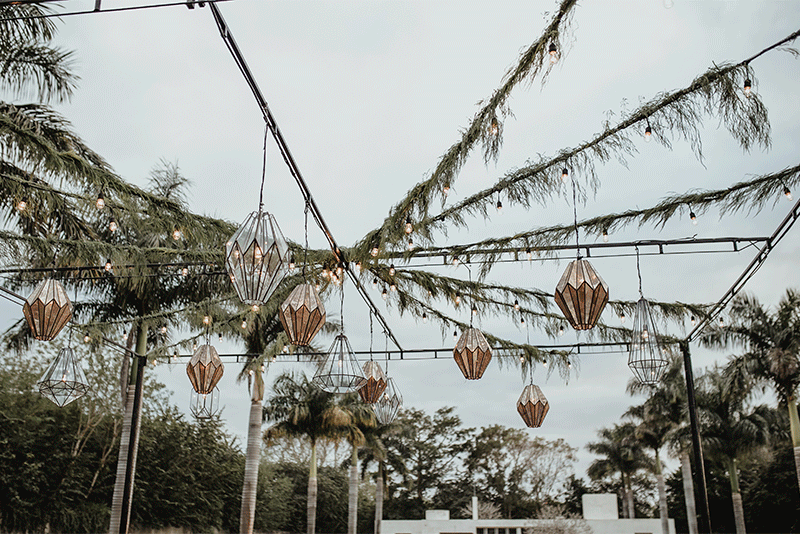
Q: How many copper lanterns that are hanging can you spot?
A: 7